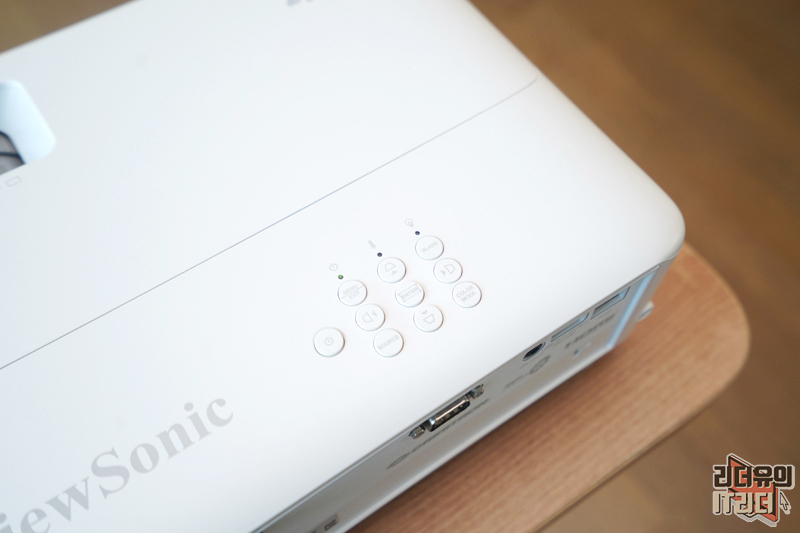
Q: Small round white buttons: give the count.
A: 10